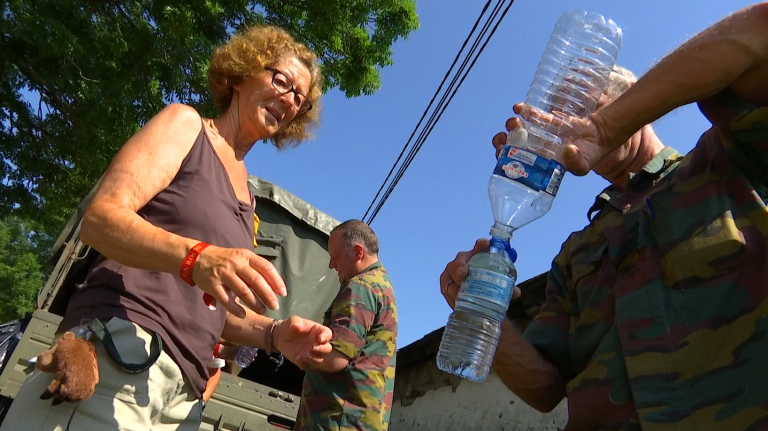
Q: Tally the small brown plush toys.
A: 1